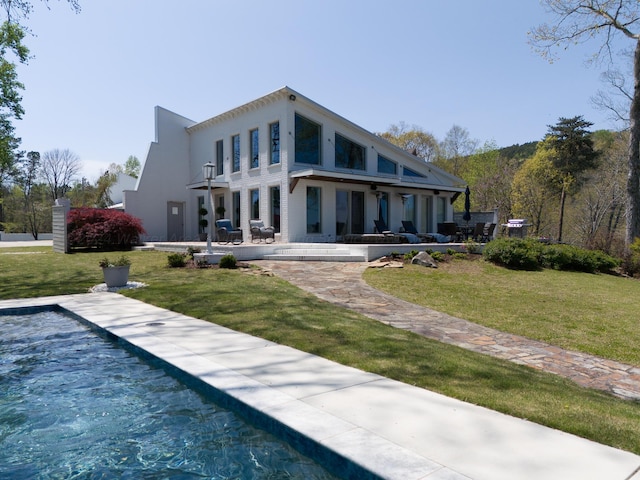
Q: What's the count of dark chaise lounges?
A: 2